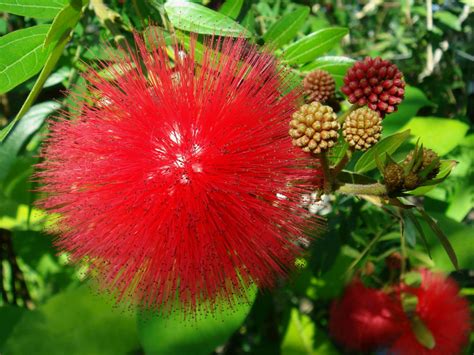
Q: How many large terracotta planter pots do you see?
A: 0